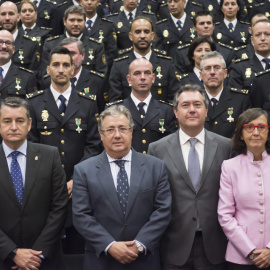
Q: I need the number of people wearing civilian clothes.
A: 4